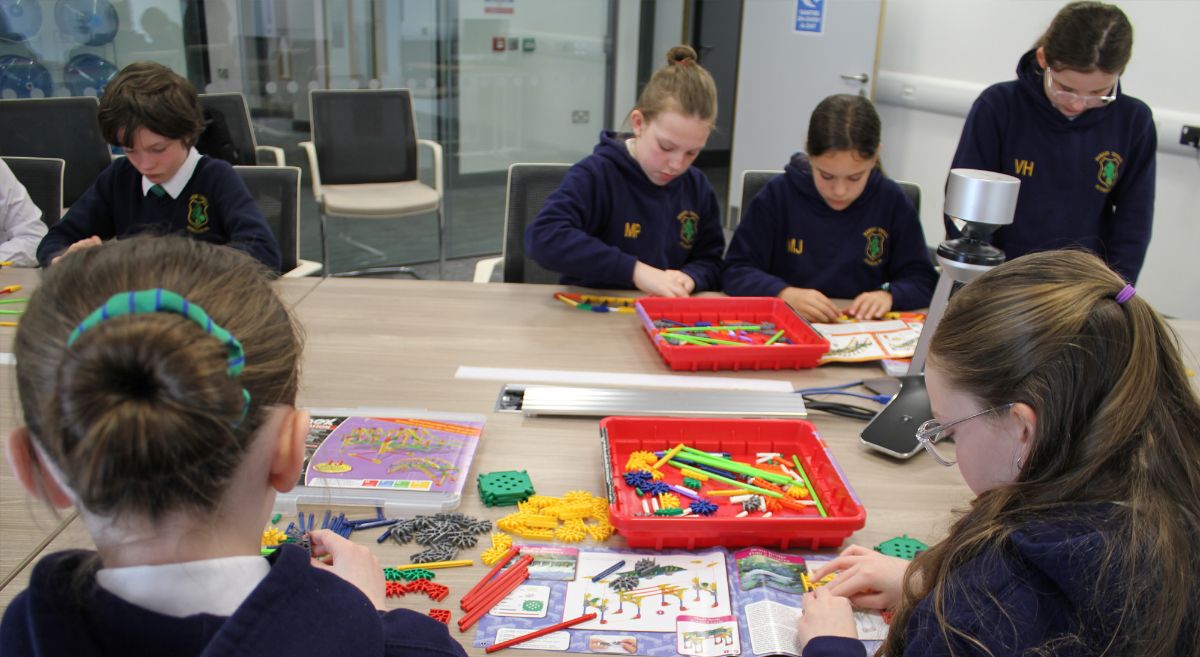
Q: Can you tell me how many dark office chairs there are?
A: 7